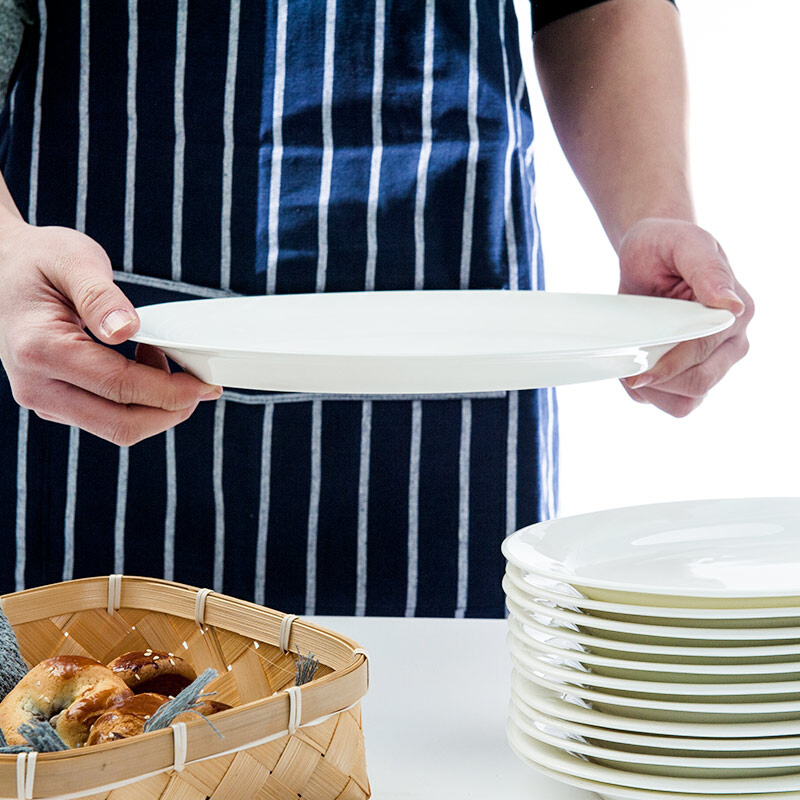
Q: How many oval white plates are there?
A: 13